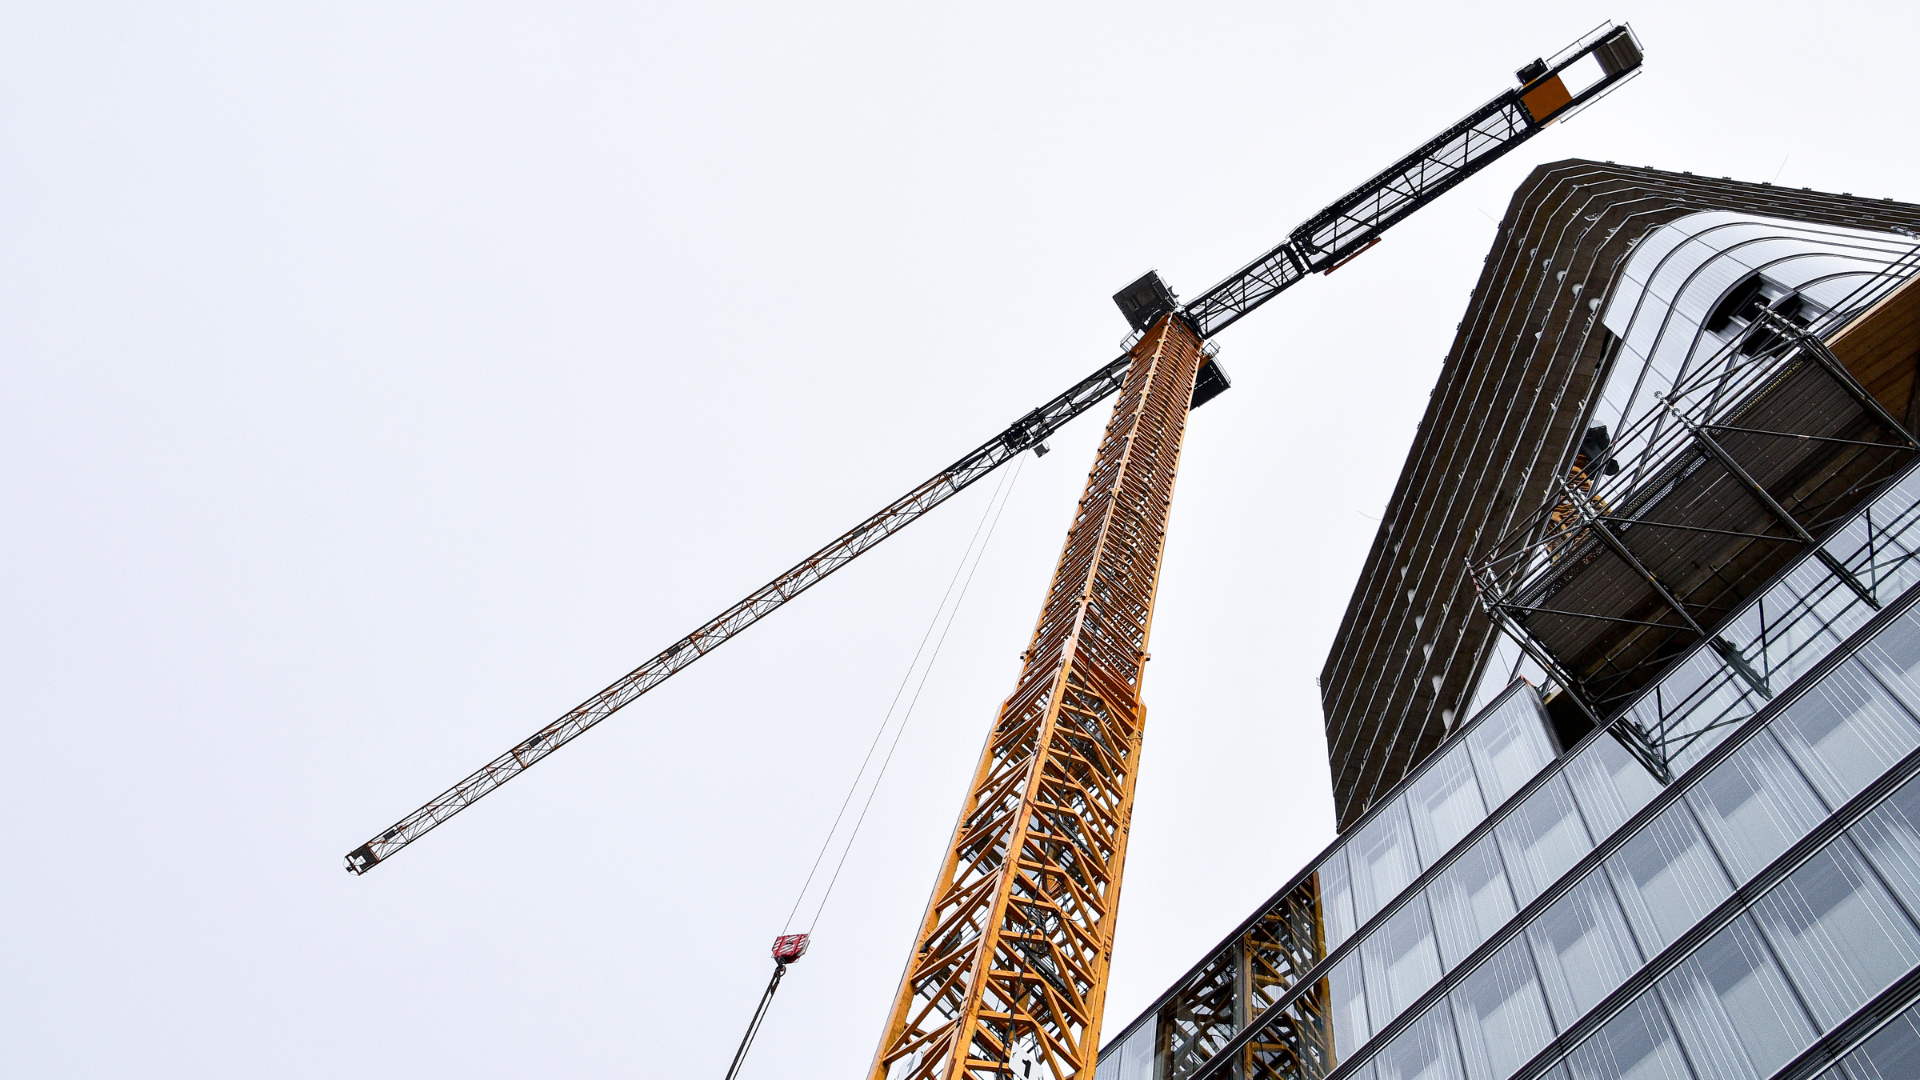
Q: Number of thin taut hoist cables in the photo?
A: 2